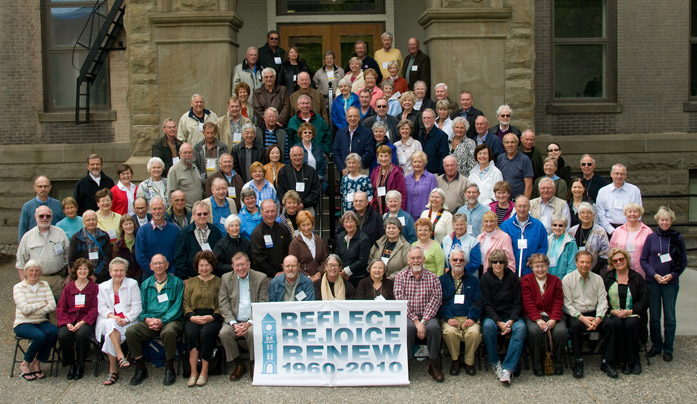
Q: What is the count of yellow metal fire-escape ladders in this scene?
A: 0